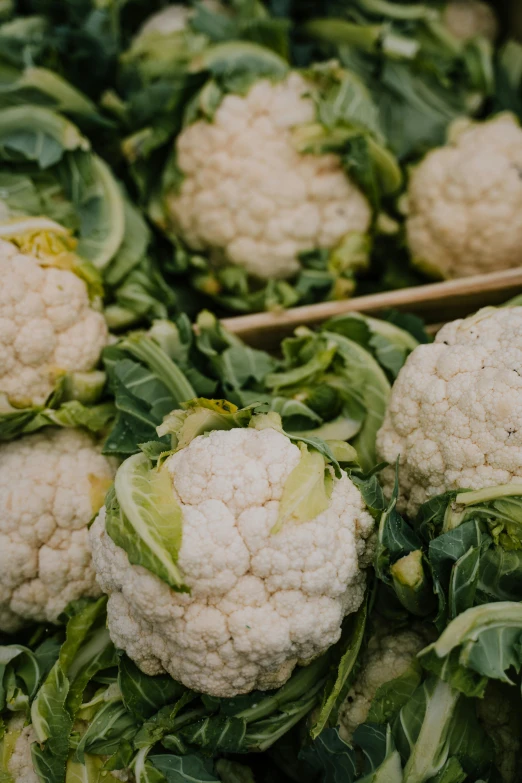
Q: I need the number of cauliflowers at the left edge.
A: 2